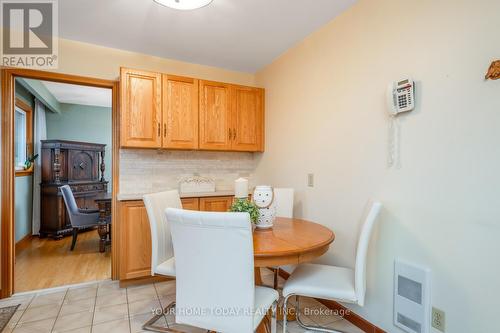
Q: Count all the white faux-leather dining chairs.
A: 4